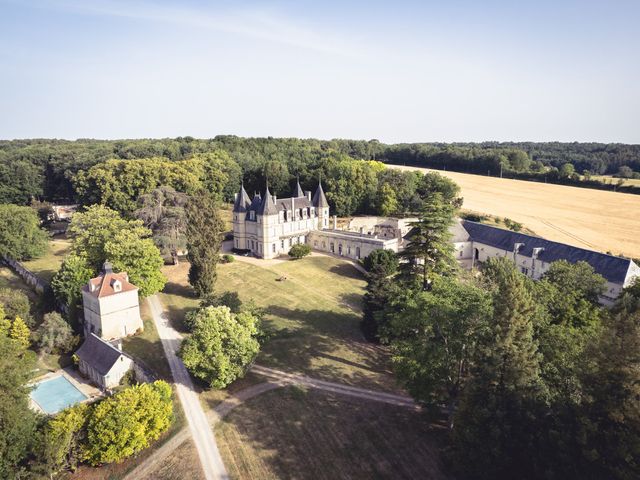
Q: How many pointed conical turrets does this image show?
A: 4